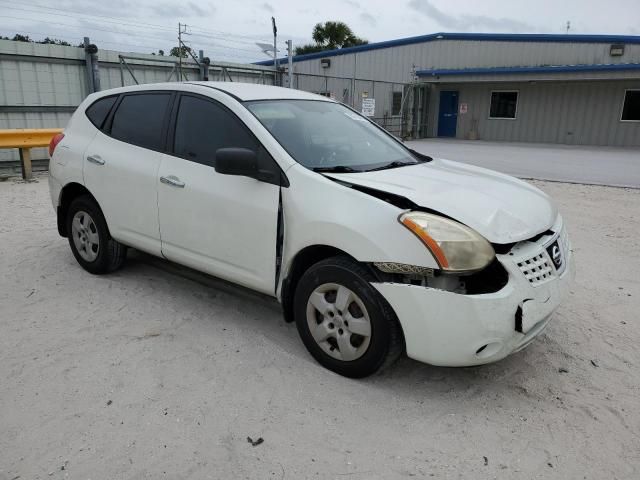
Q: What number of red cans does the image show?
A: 0